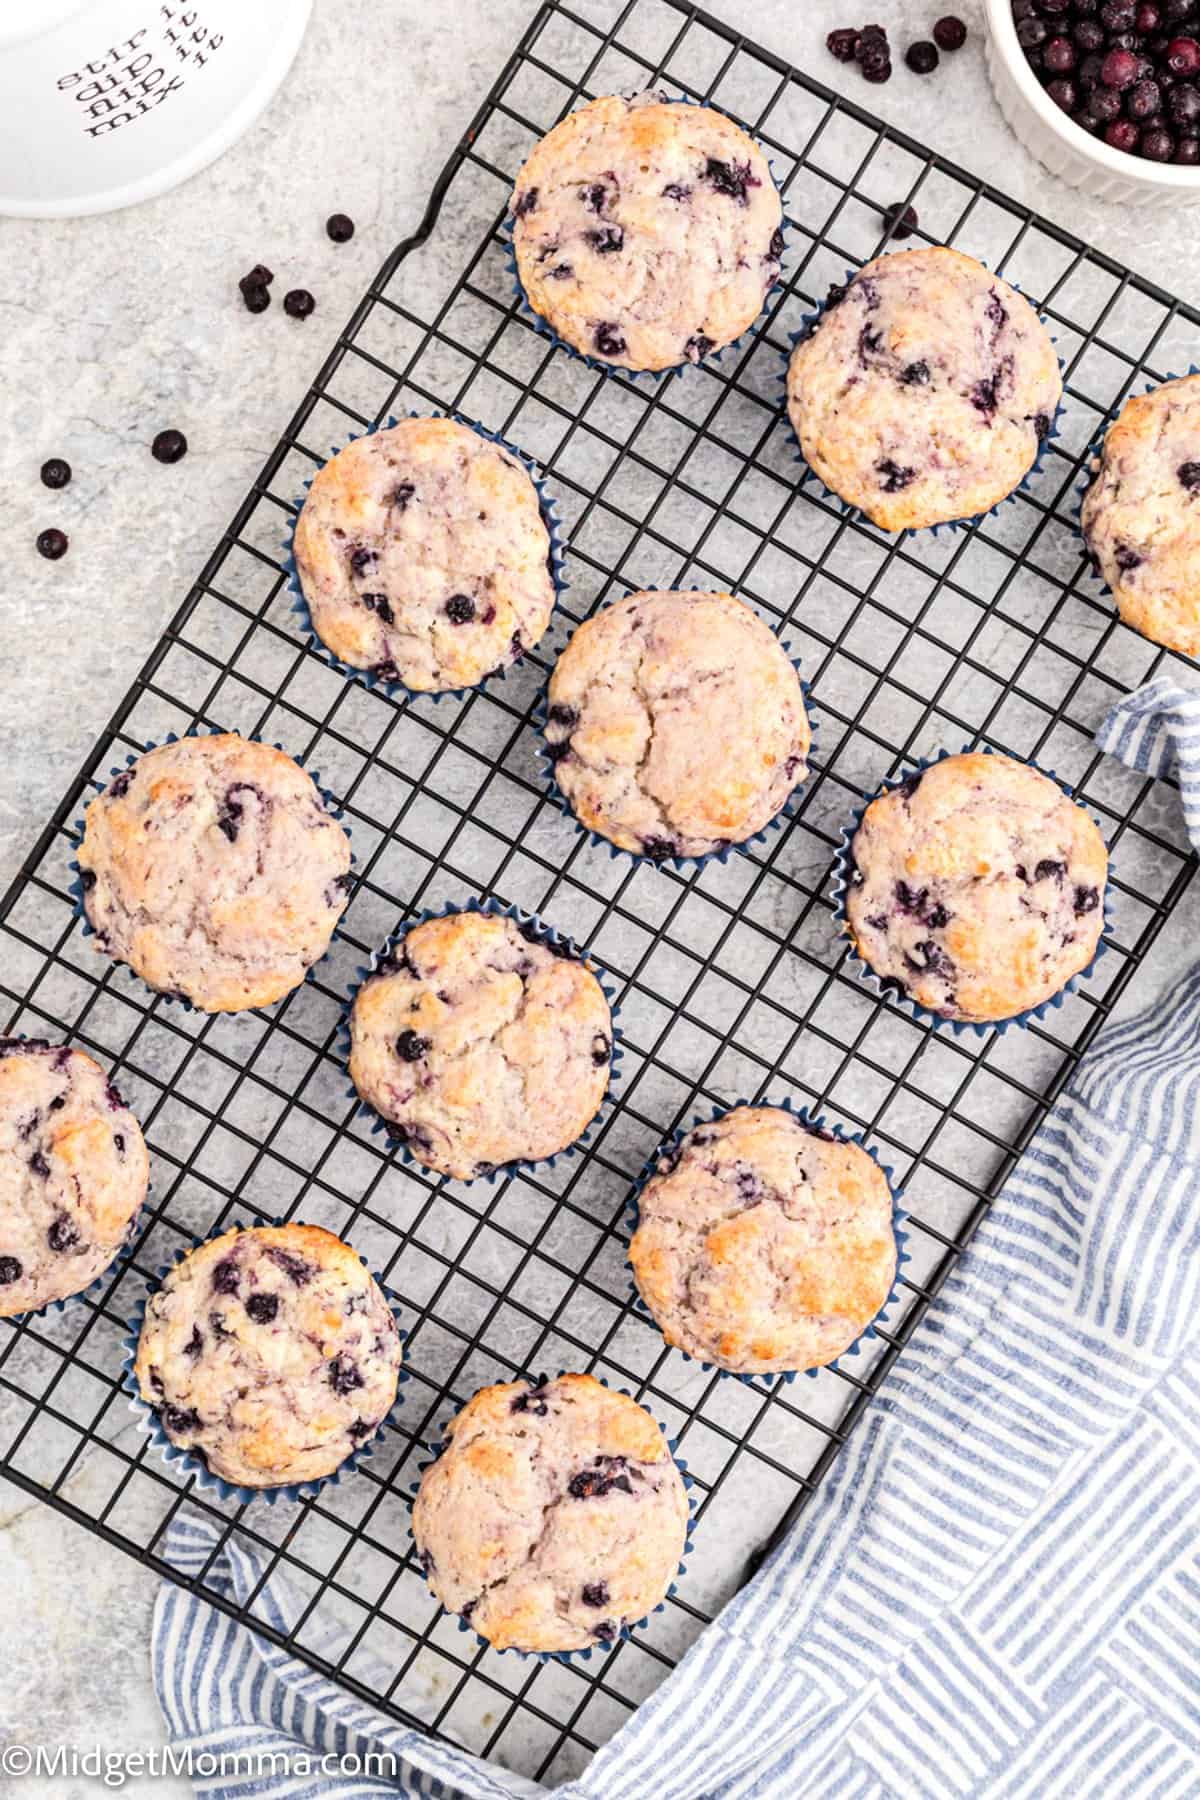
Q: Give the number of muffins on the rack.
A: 12